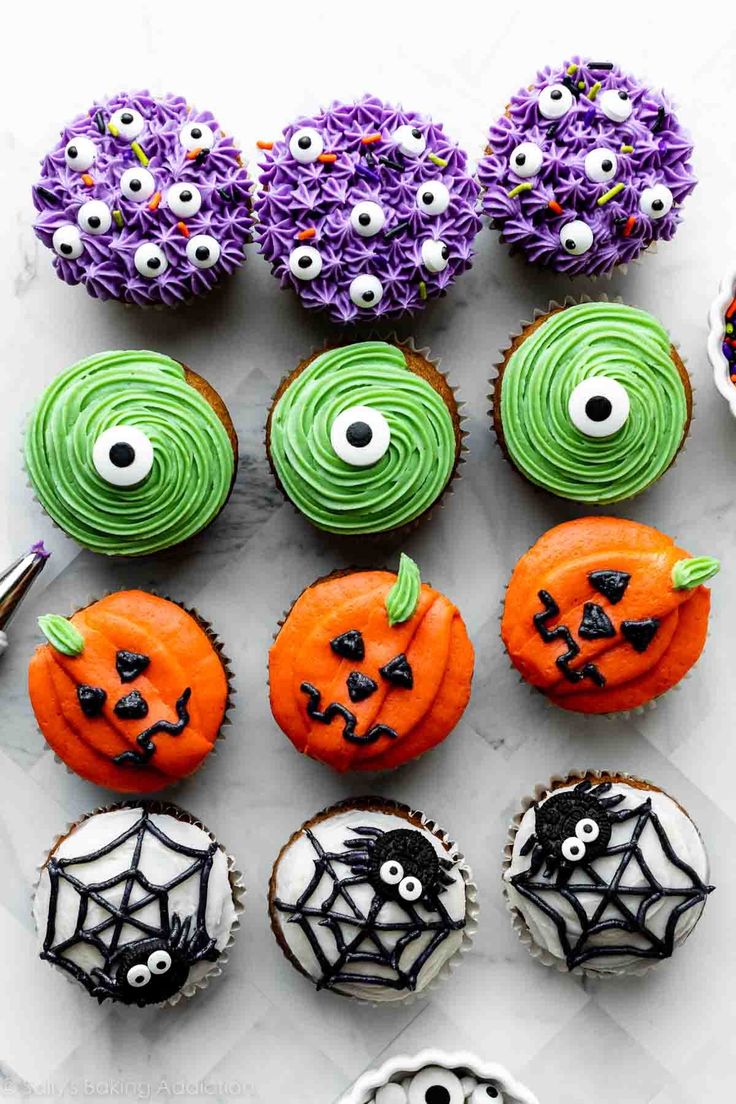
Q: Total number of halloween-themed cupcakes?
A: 12